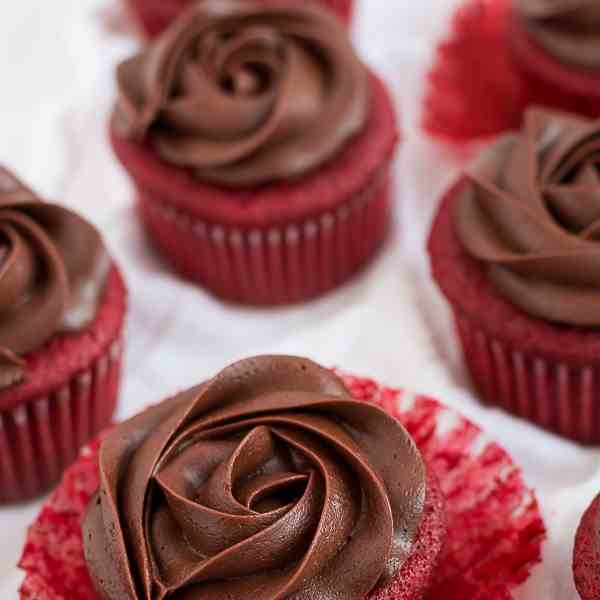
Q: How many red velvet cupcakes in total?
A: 7